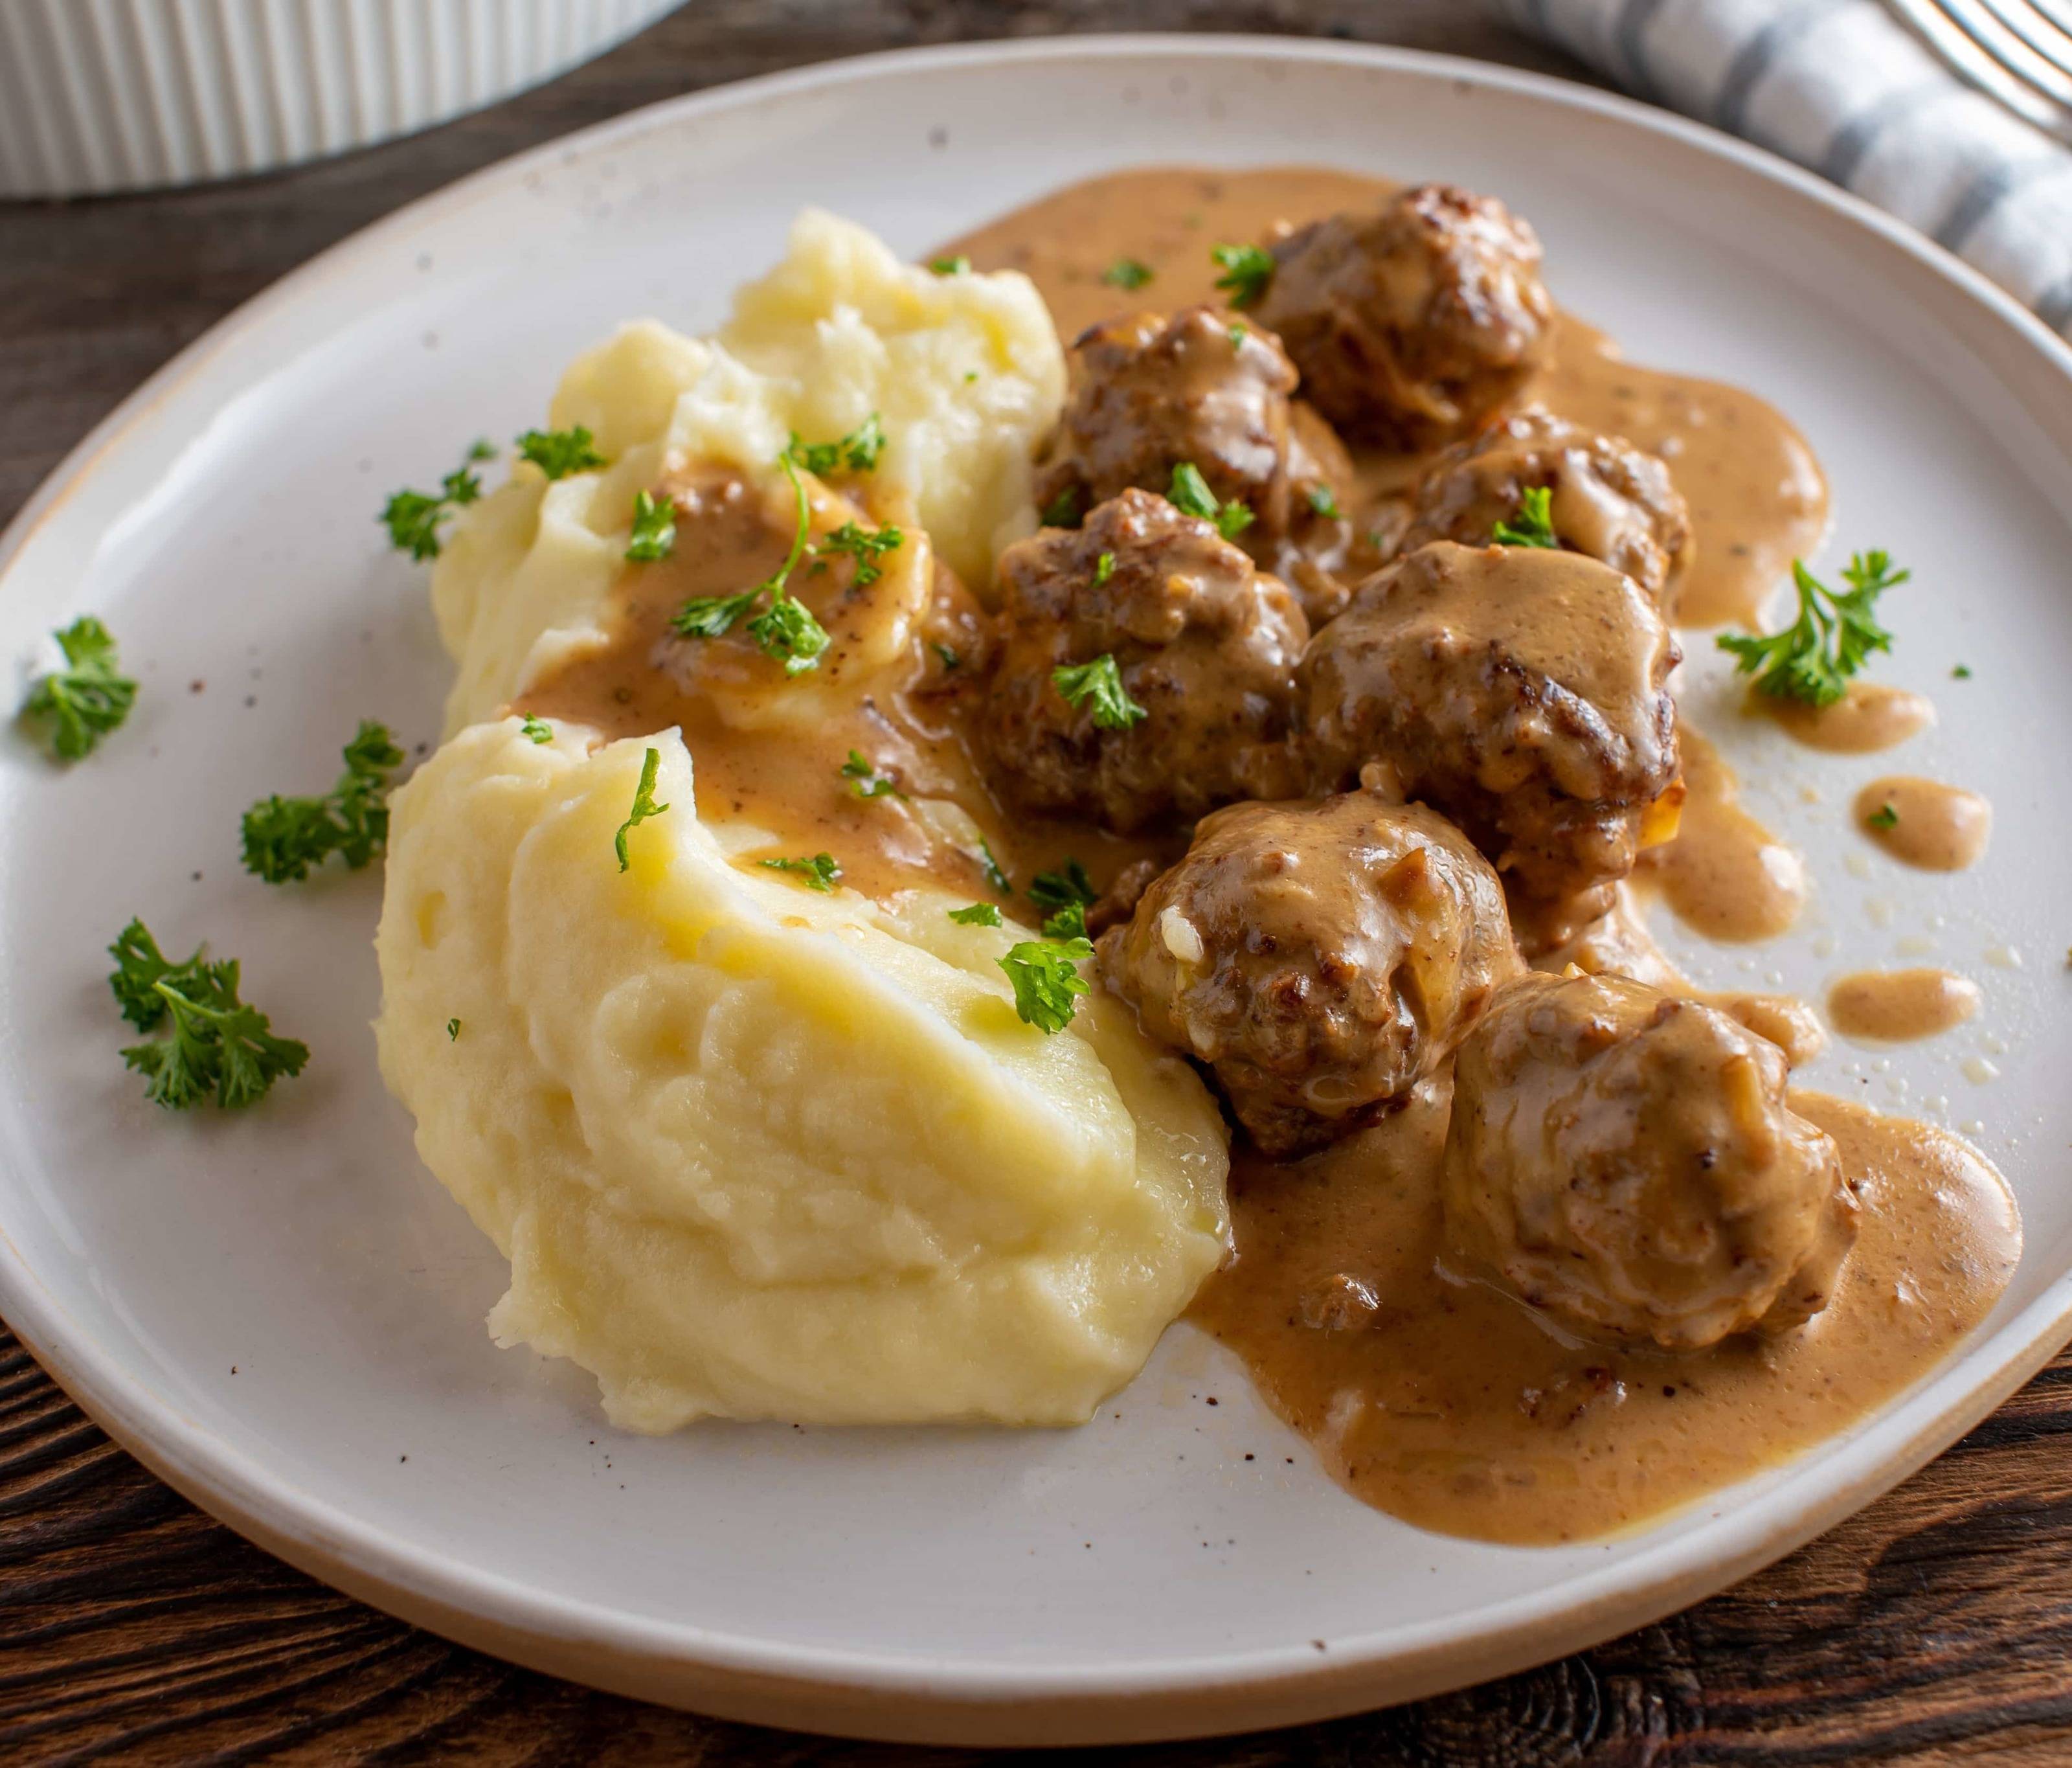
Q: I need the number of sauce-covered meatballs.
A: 7